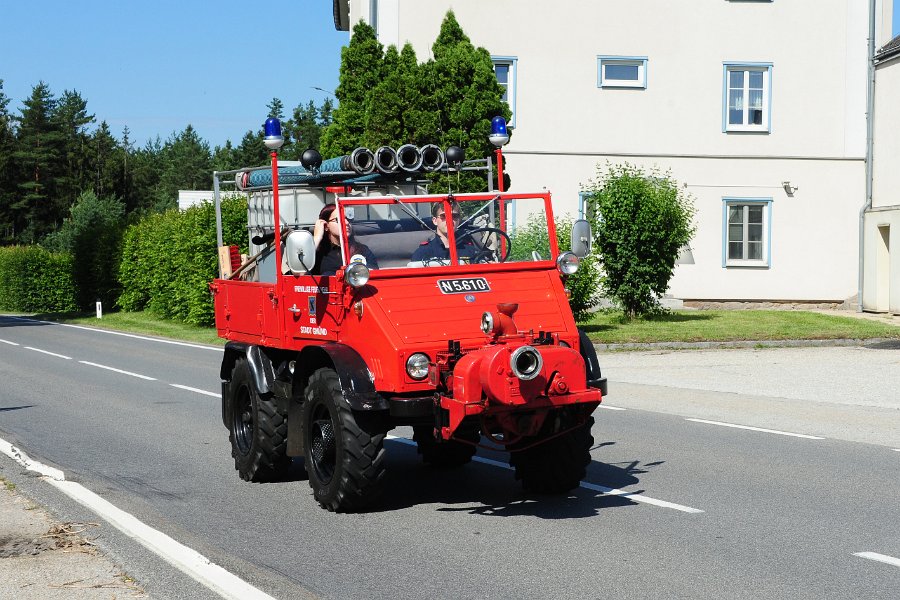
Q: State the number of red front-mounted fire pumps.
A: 1